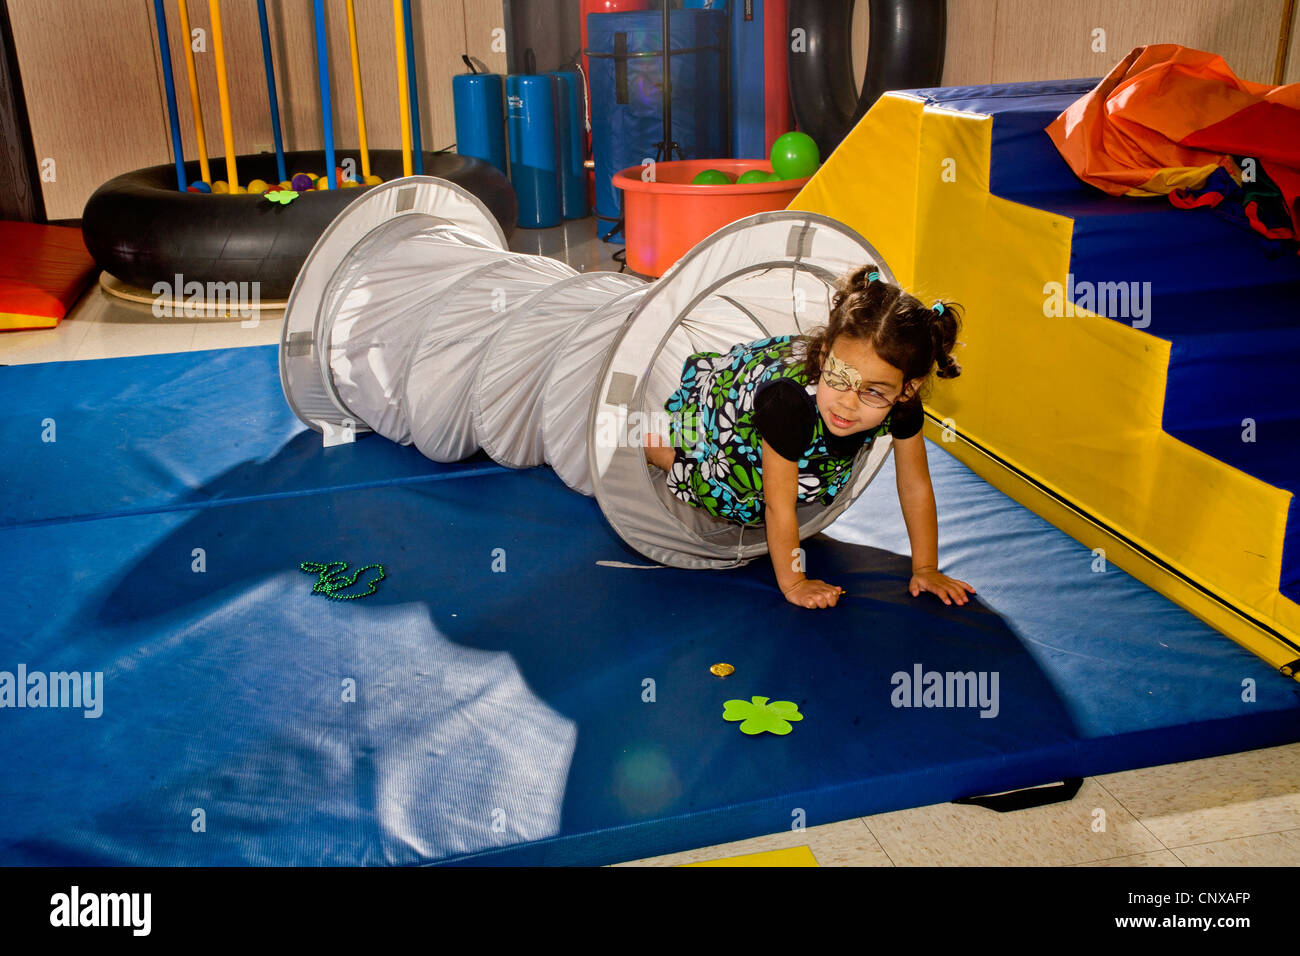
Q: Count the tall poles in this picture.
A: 8